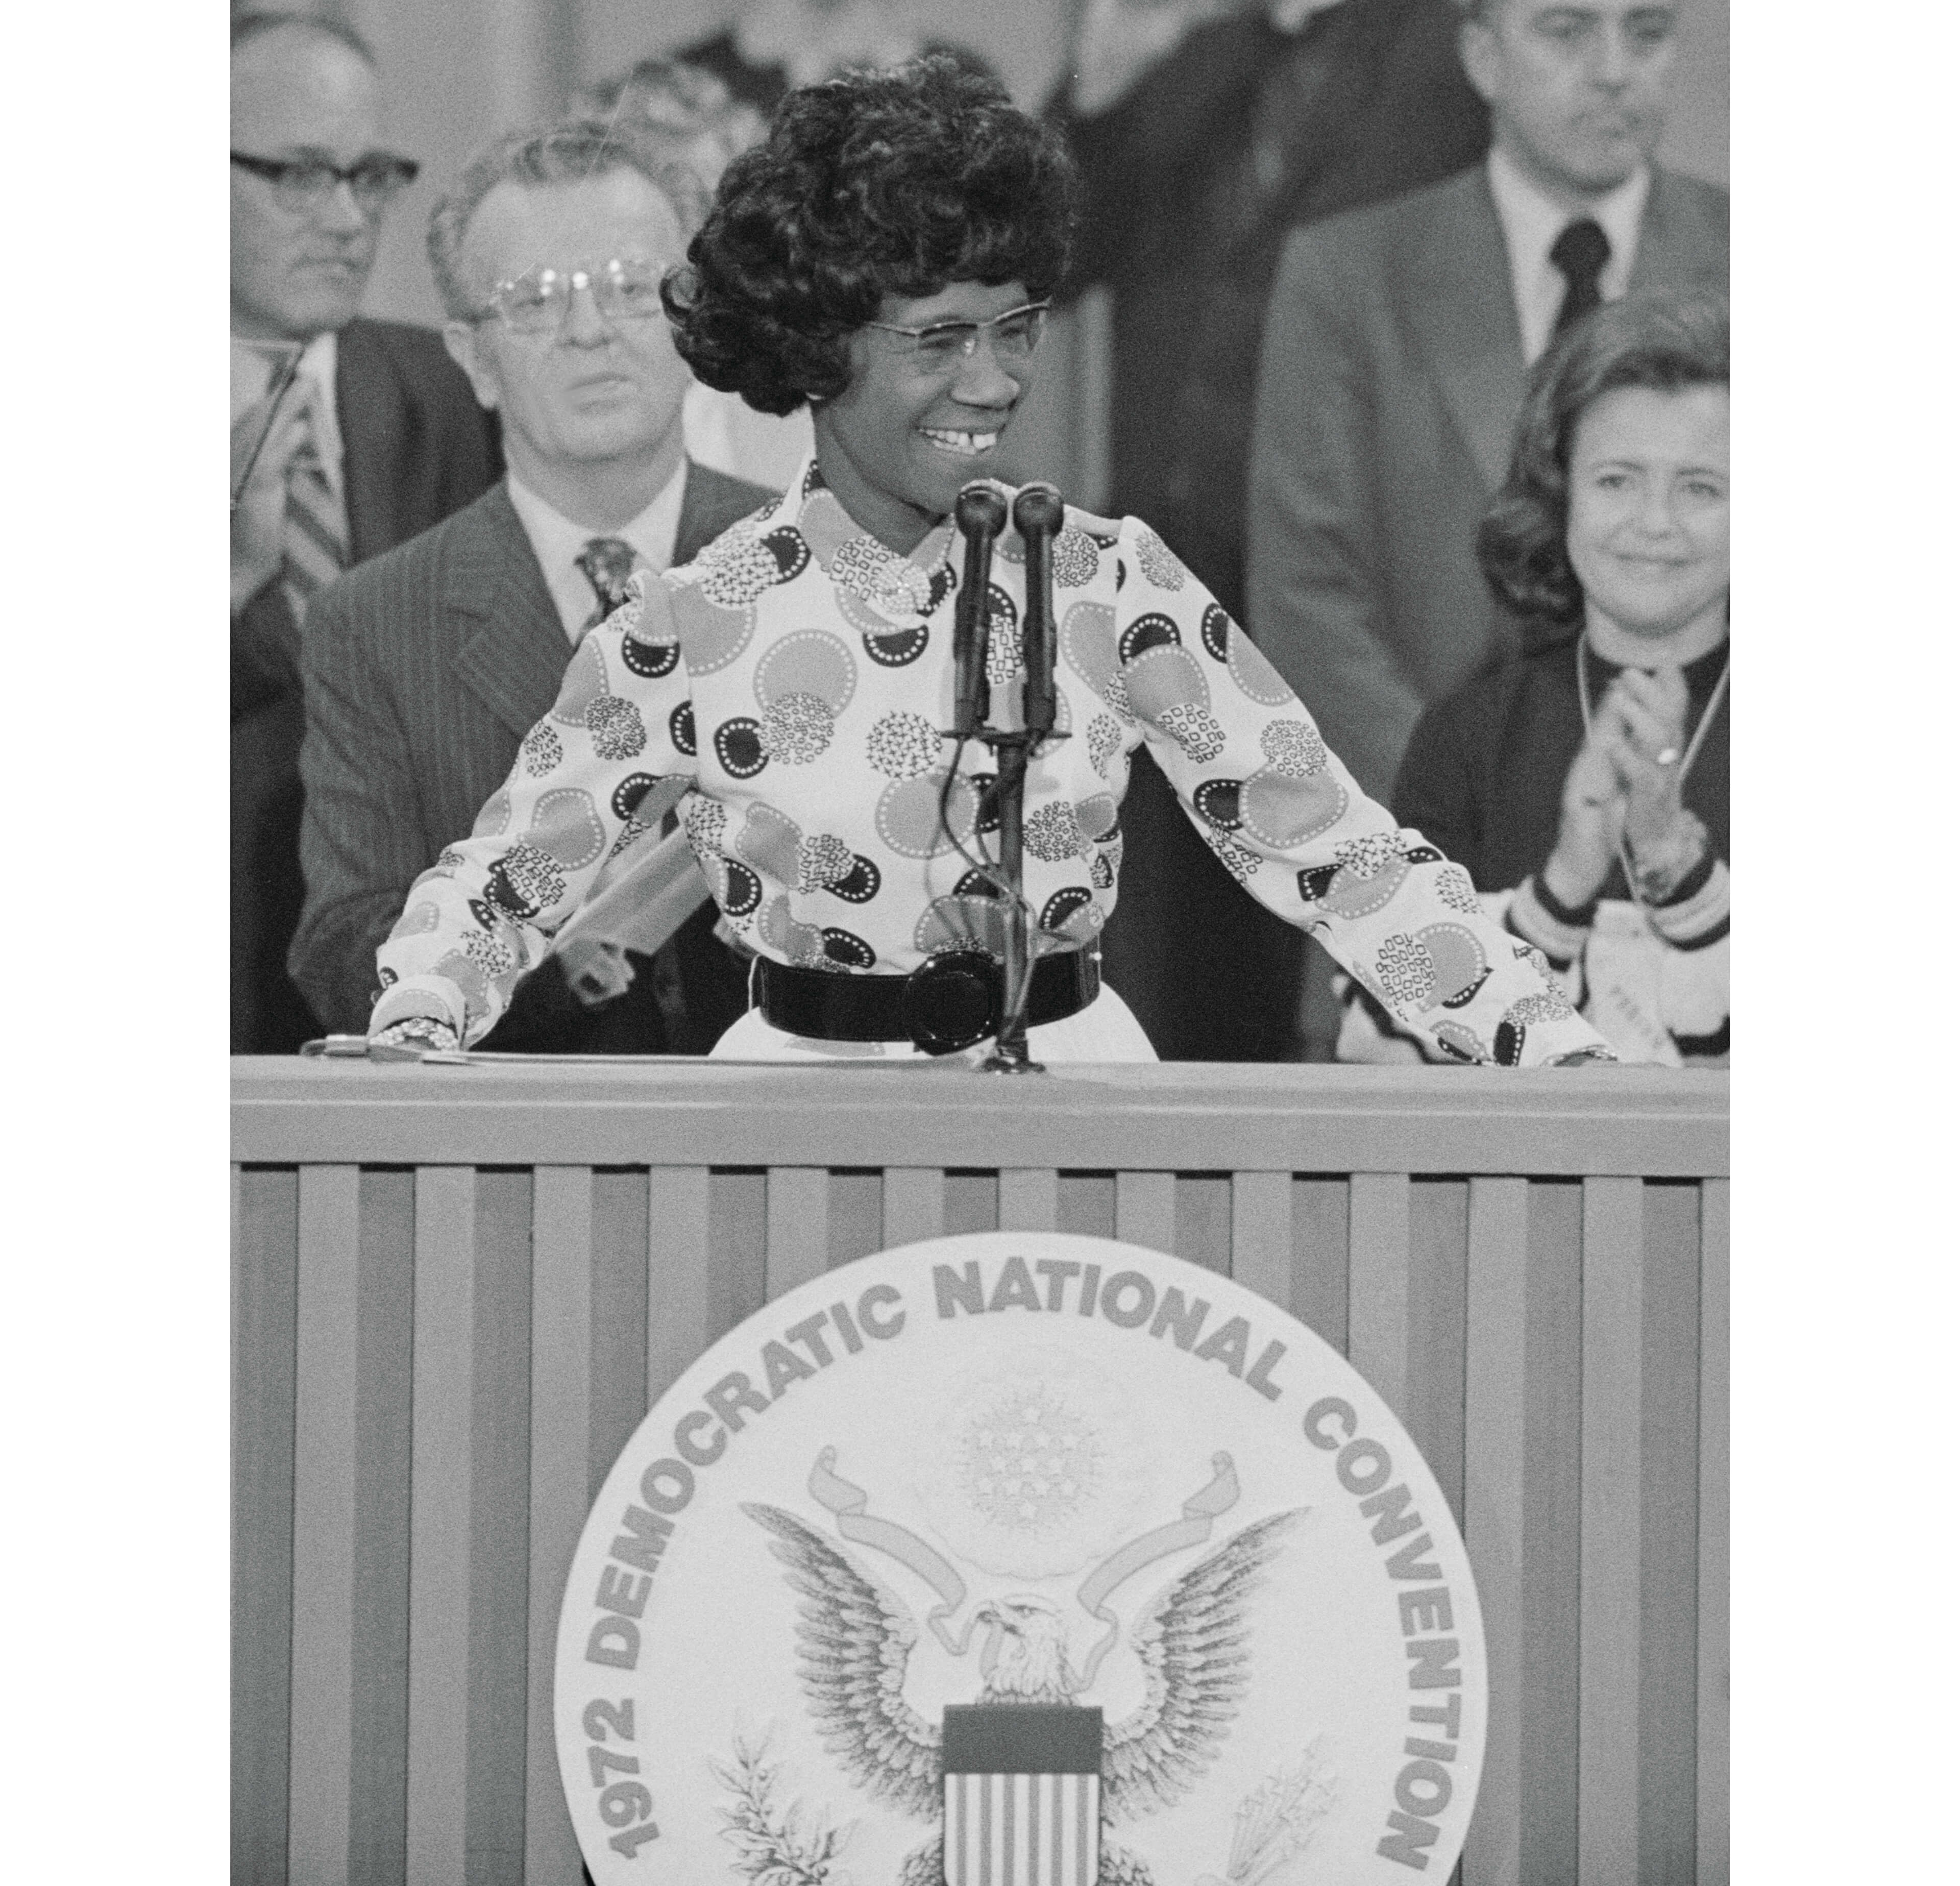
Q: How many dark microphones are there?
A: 2